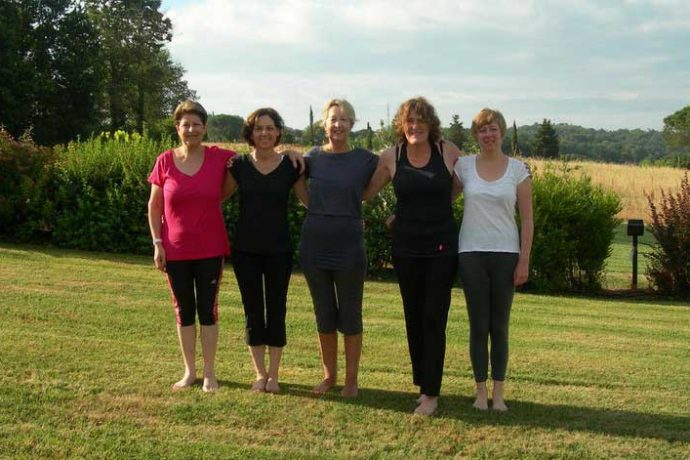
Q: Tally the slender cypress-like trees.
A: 3